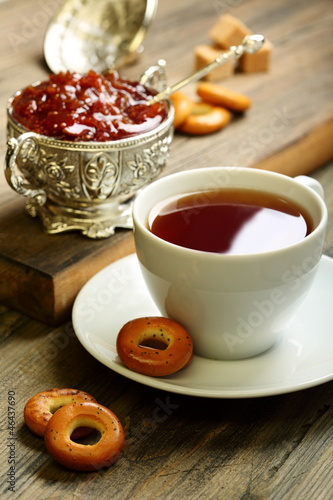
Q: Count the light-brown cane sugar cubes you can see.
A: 3